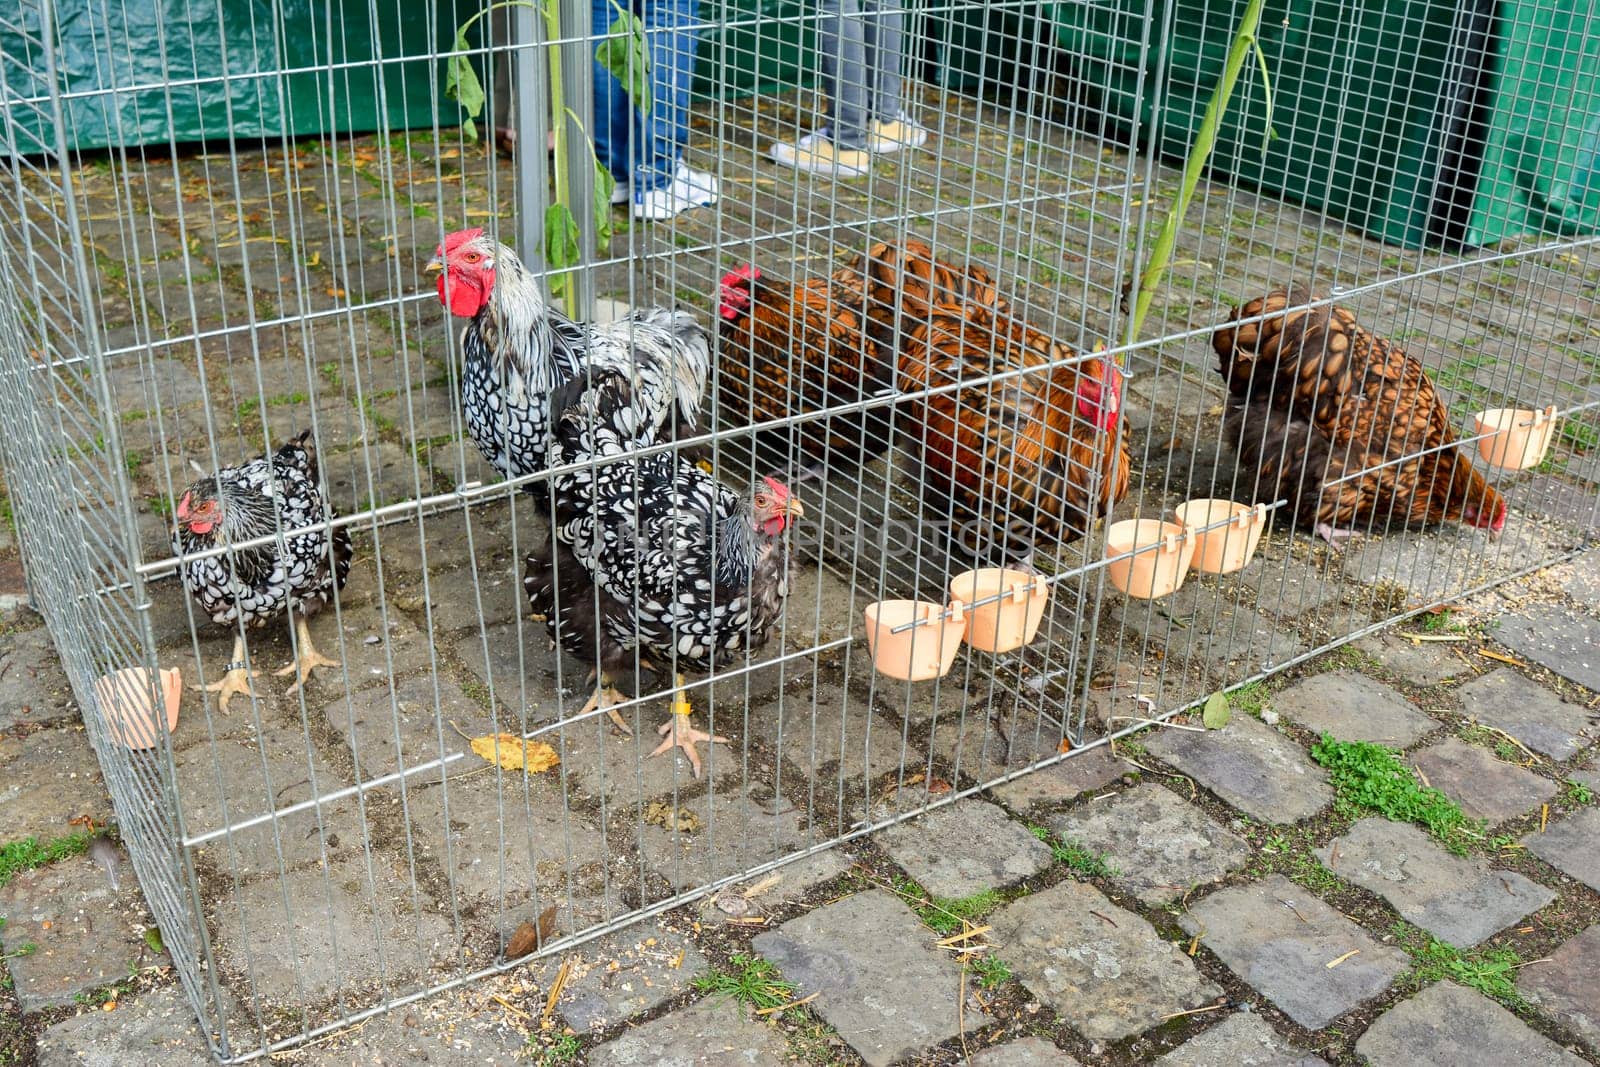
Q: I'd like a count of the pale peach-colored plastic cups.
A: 6